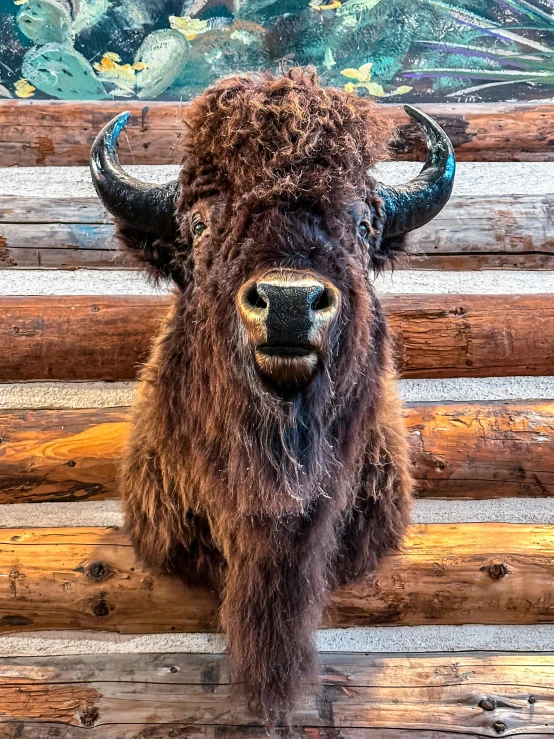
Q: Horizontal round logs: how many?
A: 6